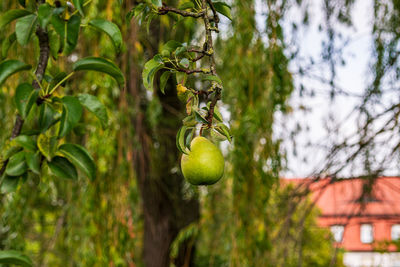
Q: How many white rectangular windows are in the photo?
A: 3